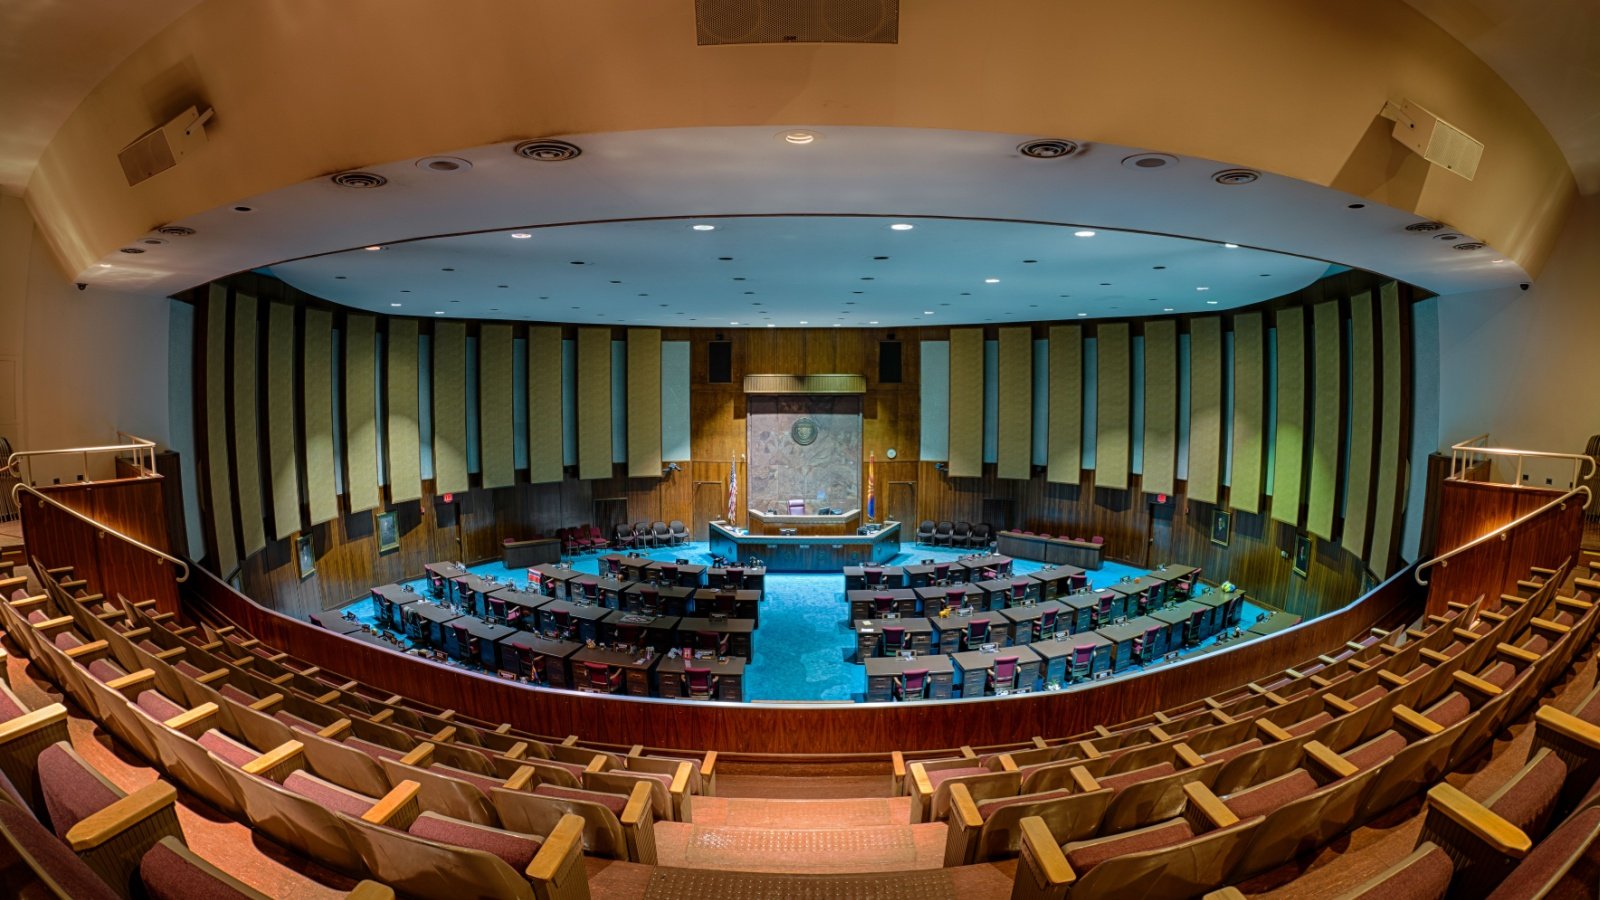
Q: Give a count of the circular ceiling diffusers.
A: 8